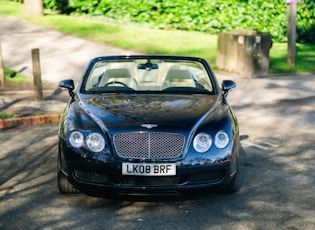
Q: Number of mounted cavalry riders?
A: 0